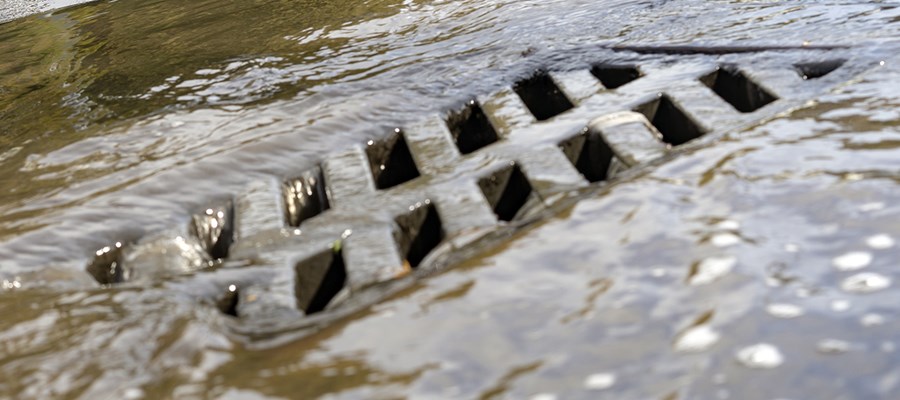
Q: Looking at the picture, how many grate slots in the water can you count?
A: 15